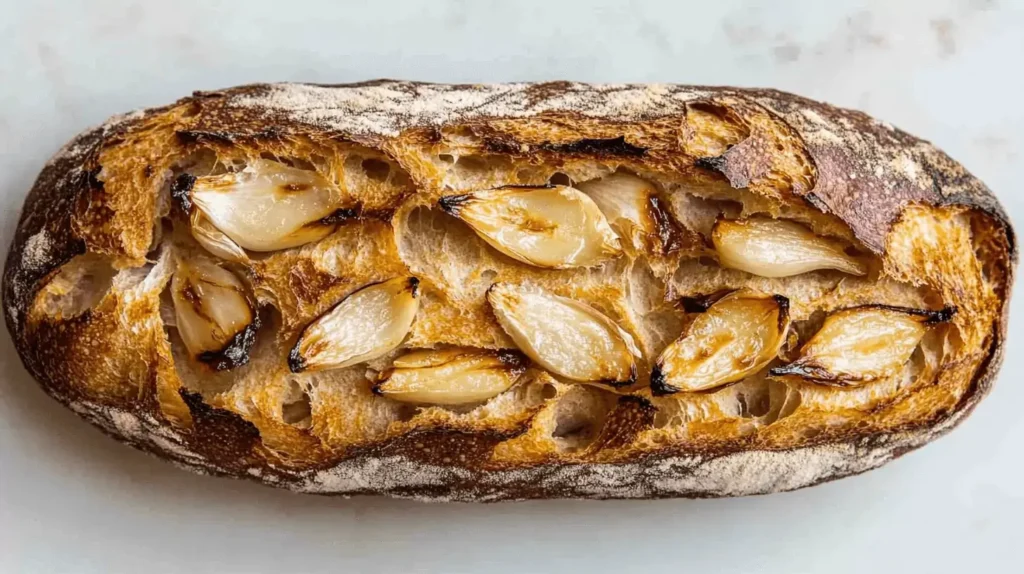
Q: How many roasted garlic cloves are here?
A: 10